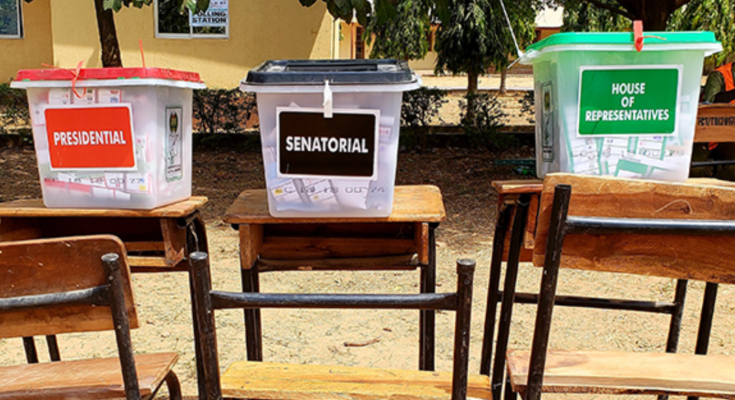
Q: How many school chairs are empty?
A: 3